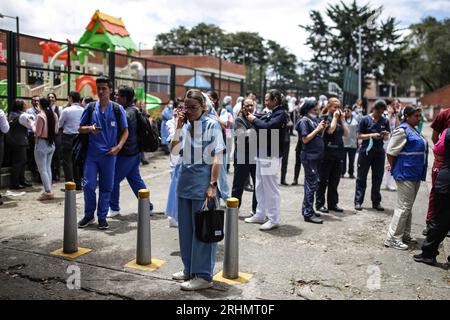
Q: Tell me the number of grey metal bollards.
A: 3